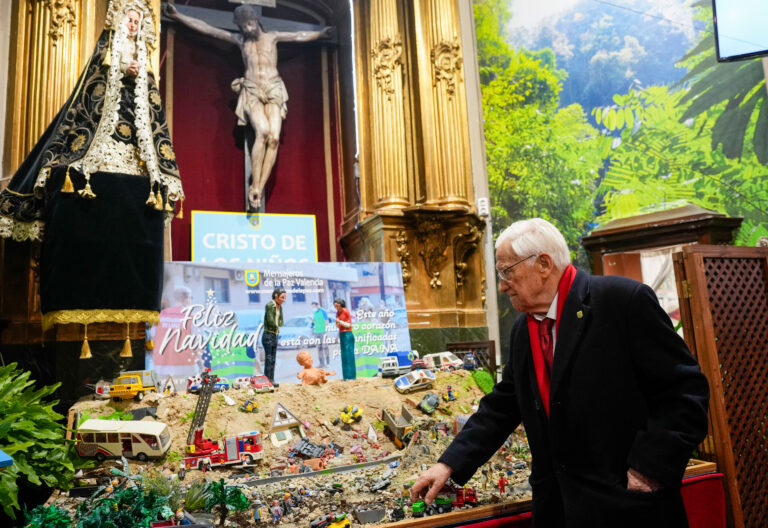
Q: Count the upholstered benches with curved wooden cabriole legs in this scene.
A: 0